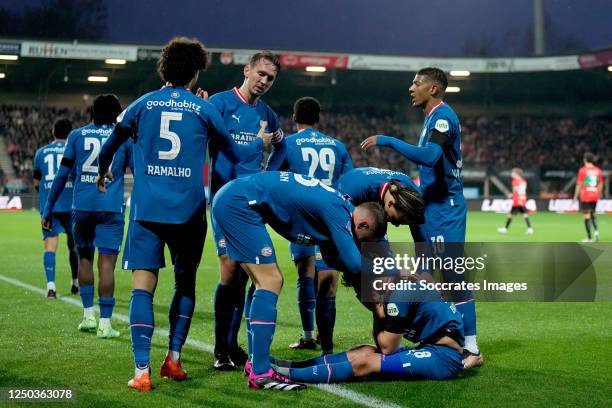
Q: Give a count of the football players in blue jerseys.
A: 9